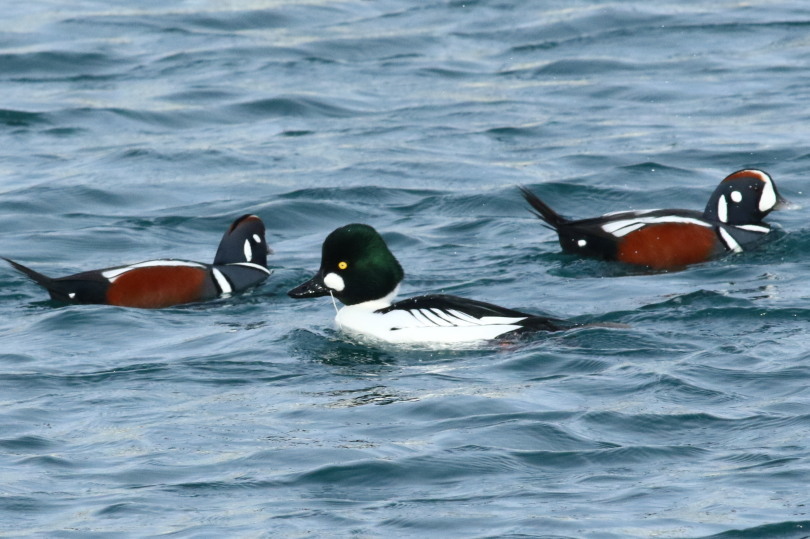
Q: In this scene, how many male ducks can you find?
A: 3